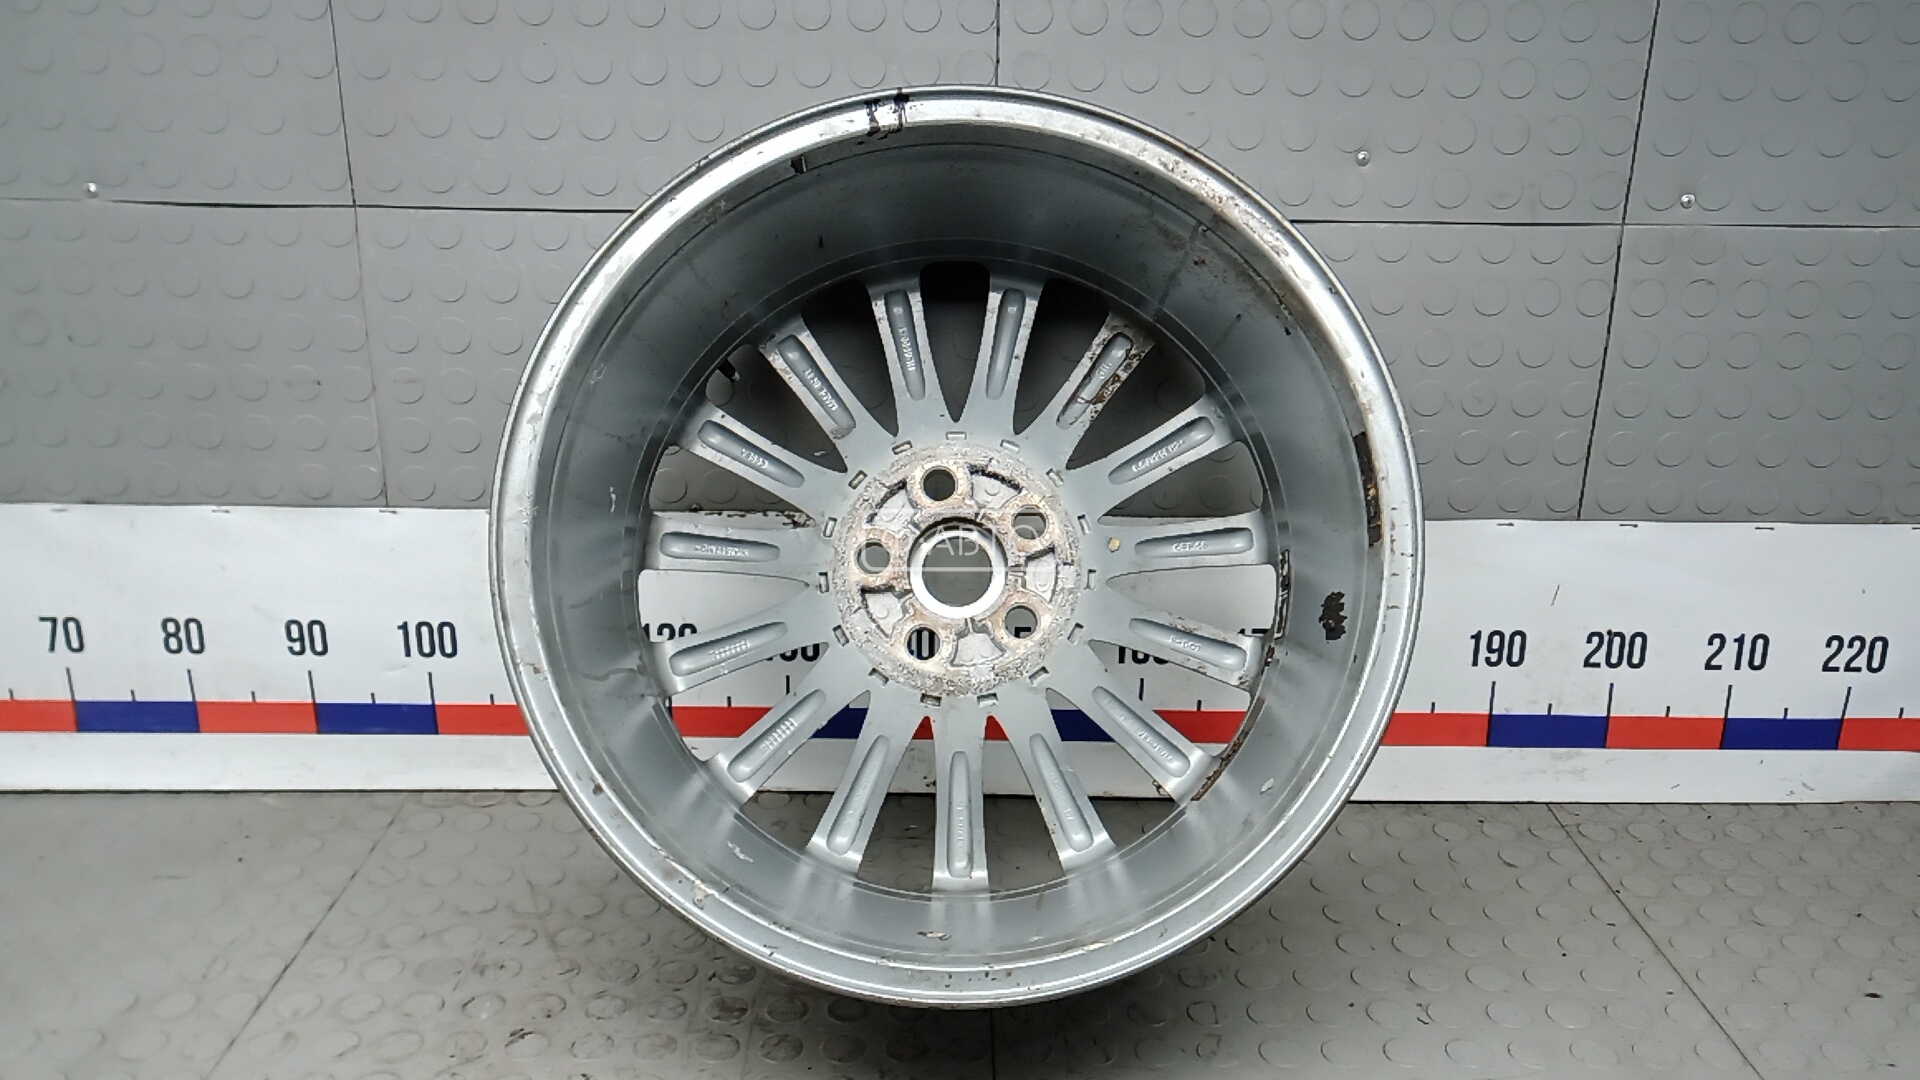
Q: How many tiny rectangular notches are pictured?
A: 15